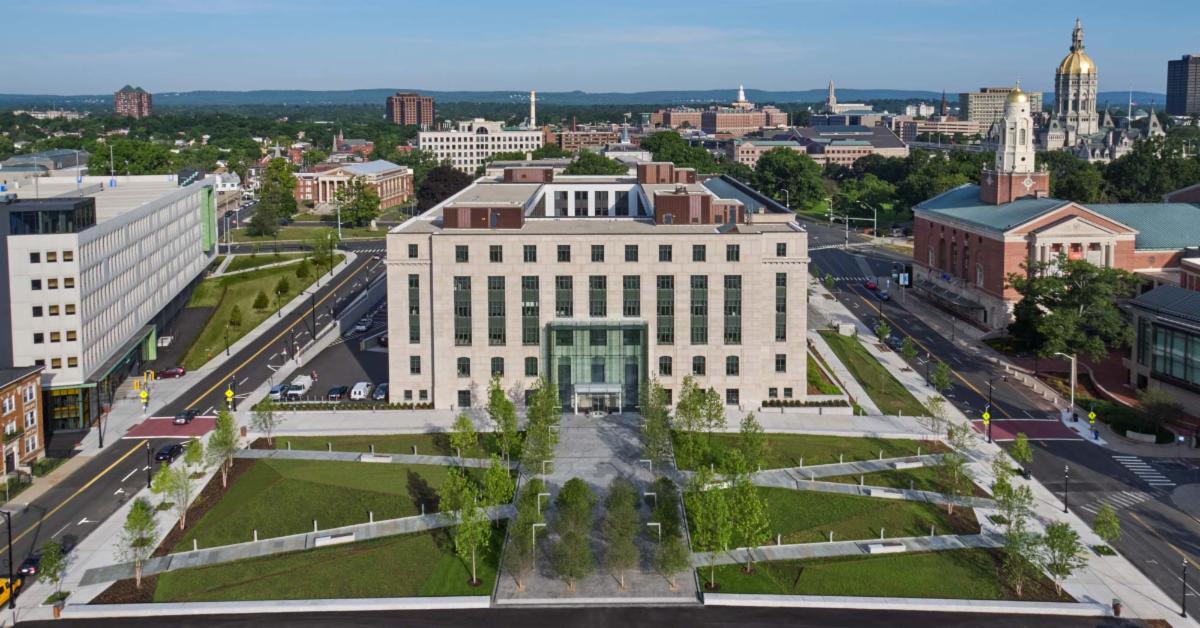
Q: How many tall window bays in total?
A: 11